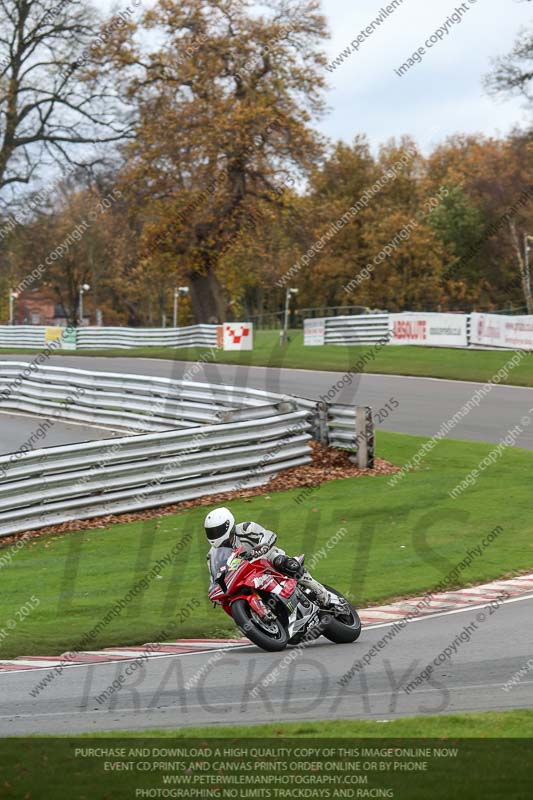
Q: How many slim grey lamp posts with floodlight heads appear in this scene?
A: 5